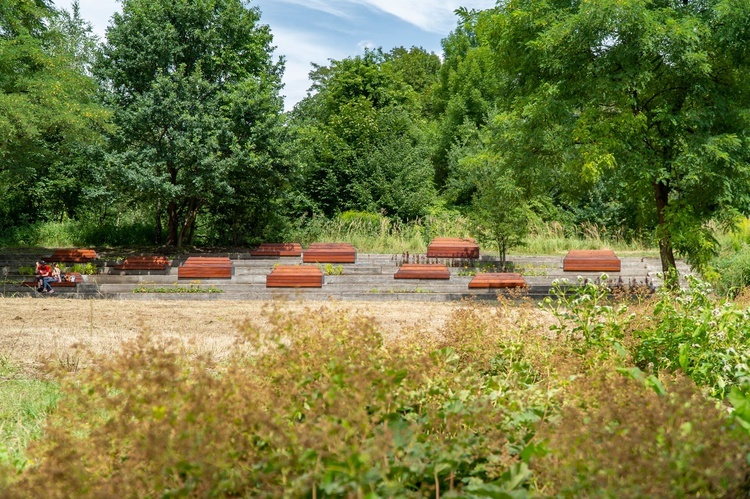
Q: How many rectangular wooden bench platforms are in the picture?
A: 11